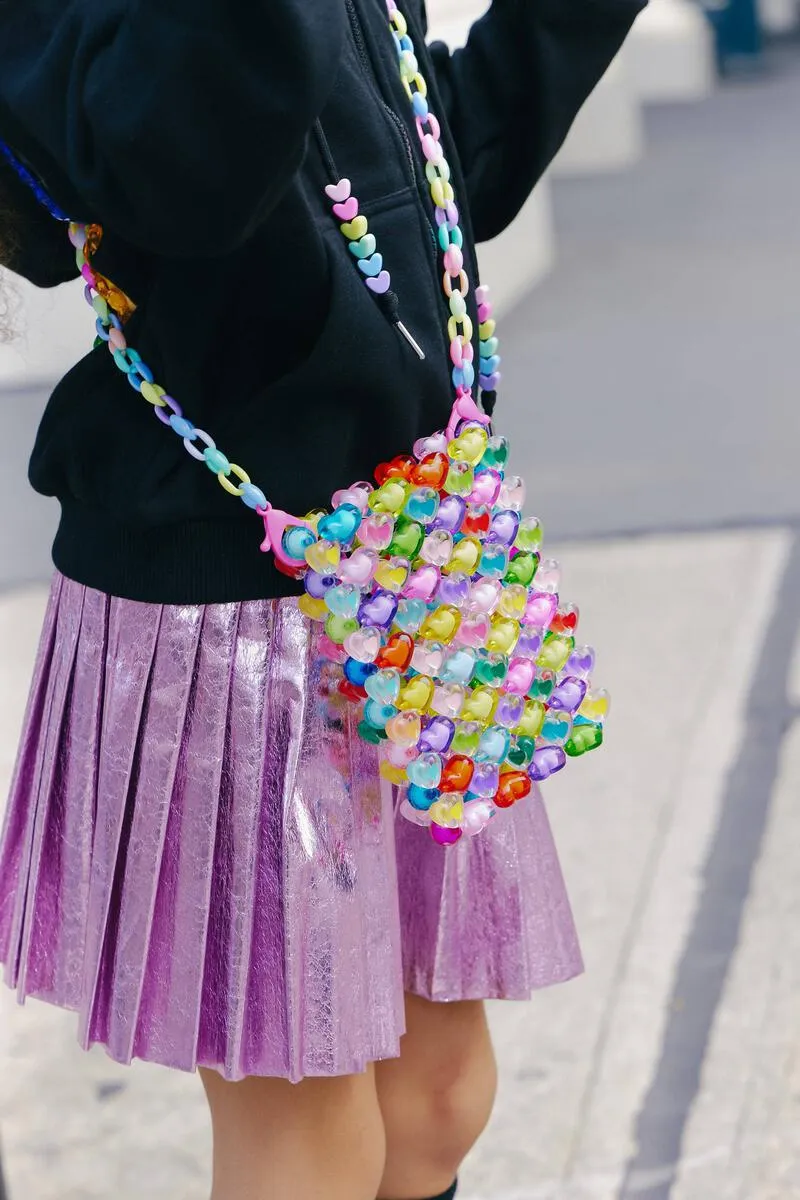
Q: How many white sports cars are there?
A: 0